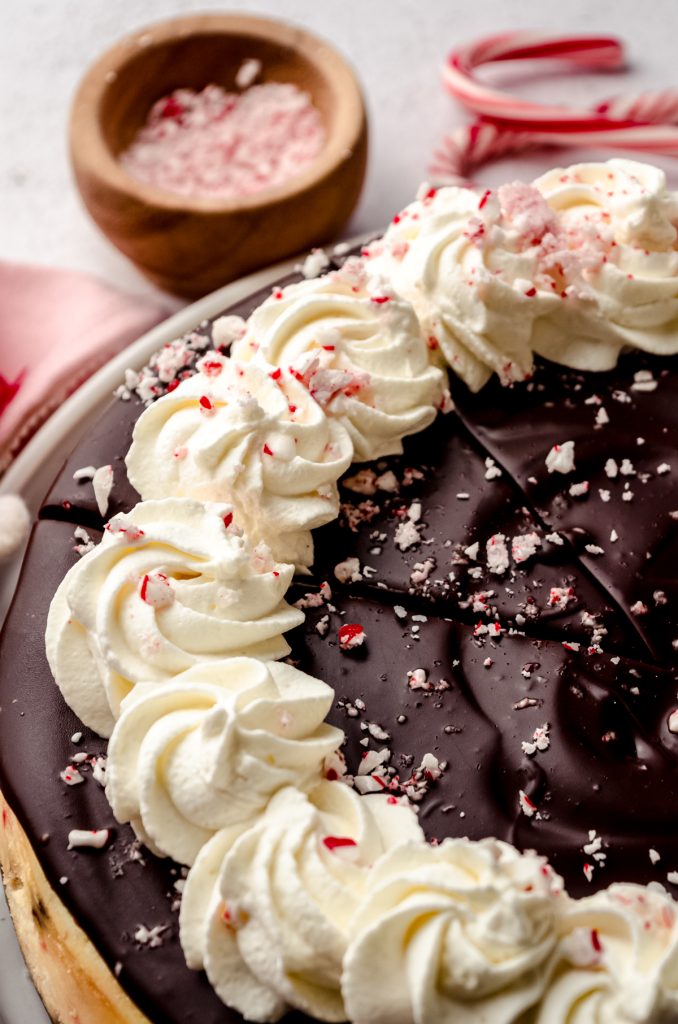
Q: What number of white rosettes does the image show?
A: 9